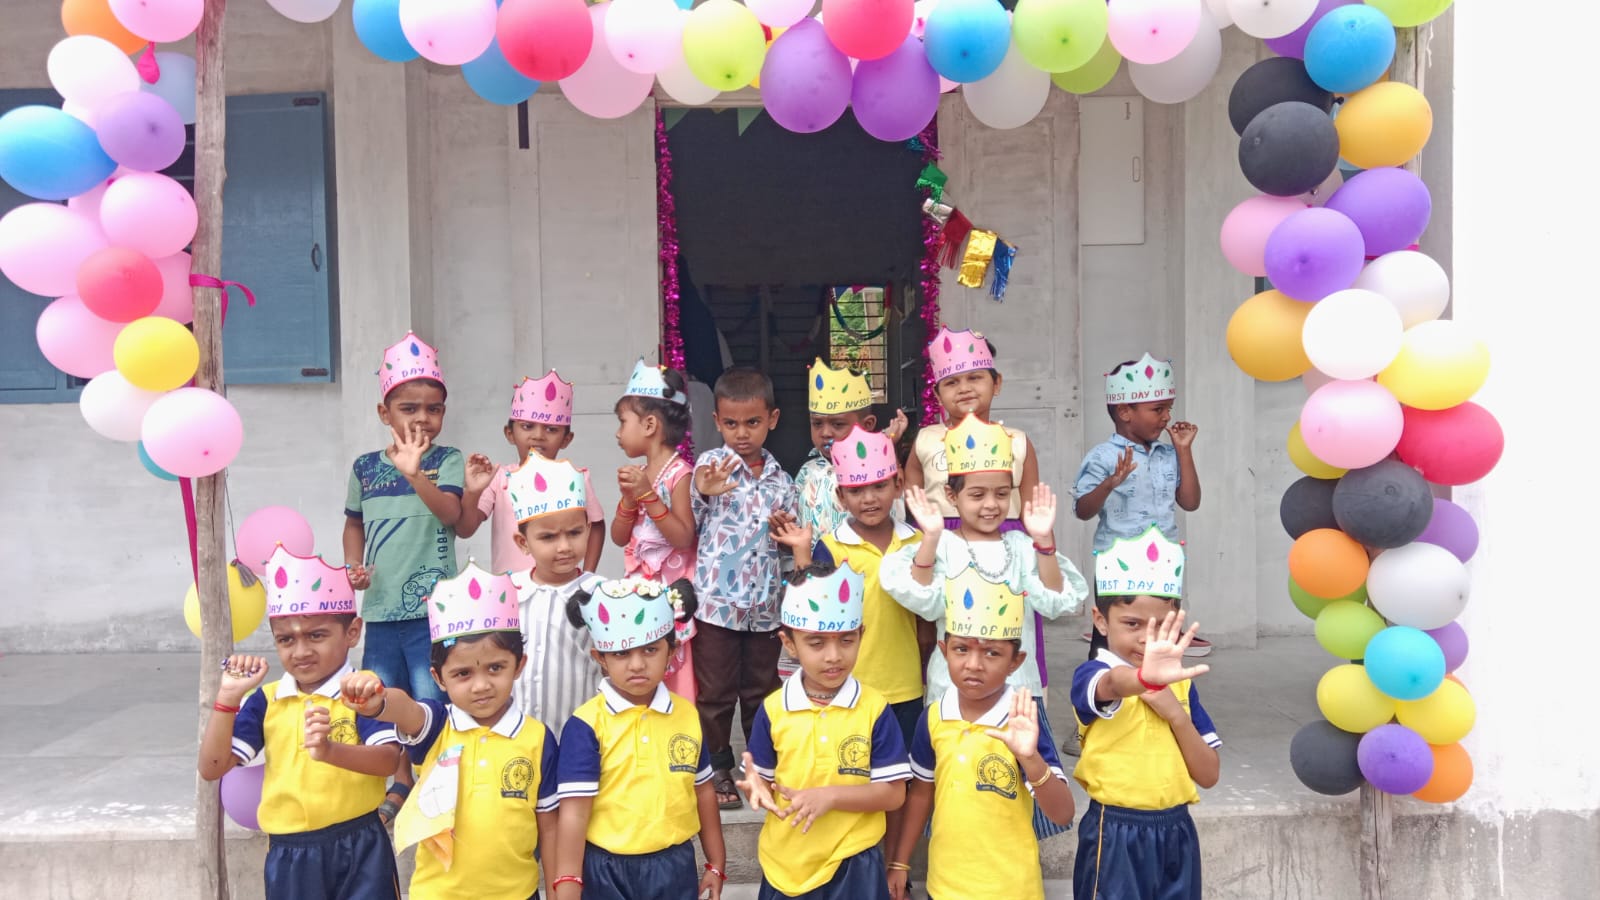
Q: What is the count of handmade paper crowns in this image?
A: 15